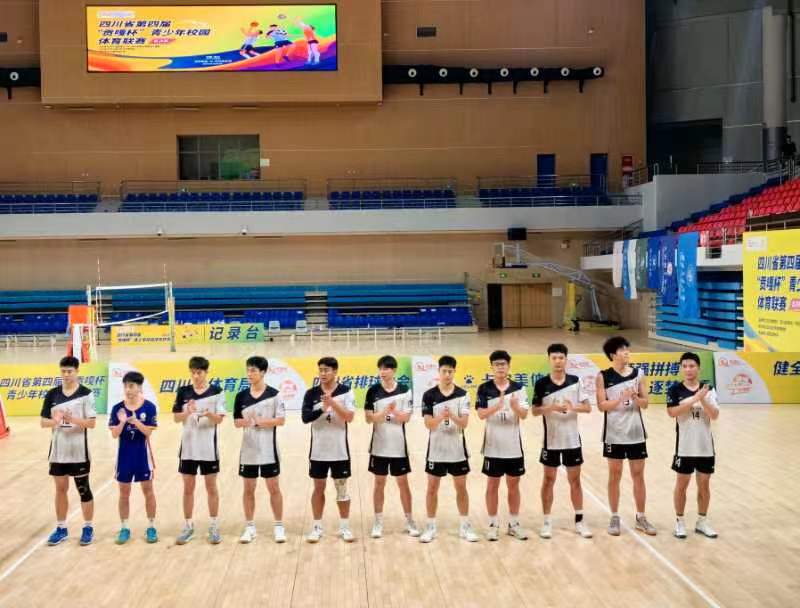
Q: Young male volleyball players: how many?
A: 11